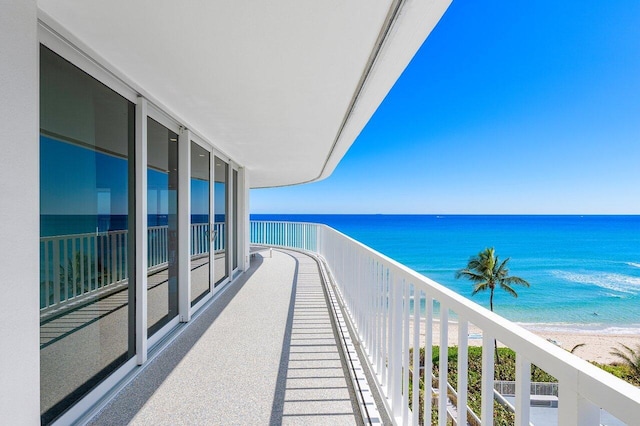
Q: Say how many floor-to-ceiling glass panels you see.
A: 5